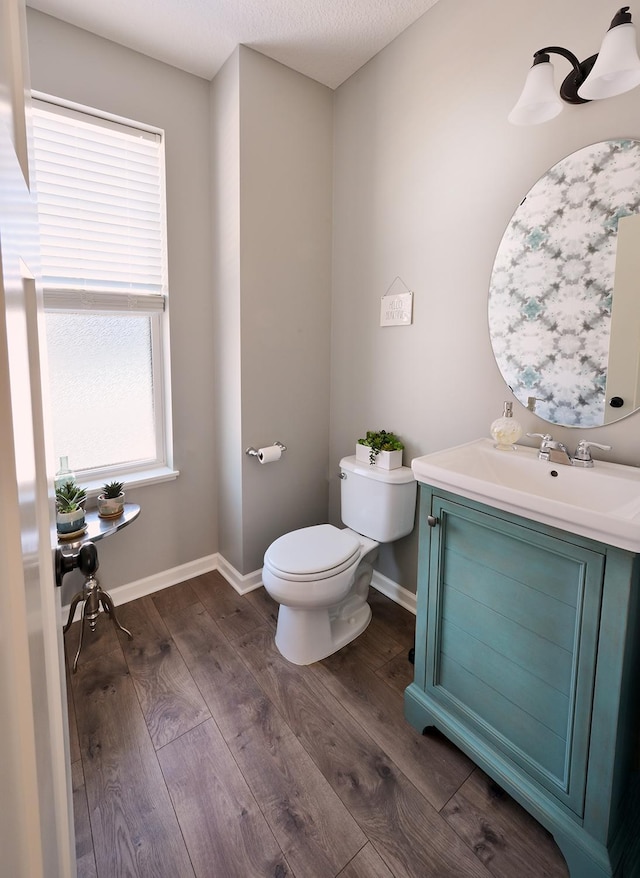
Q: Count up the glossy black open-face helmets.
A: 0